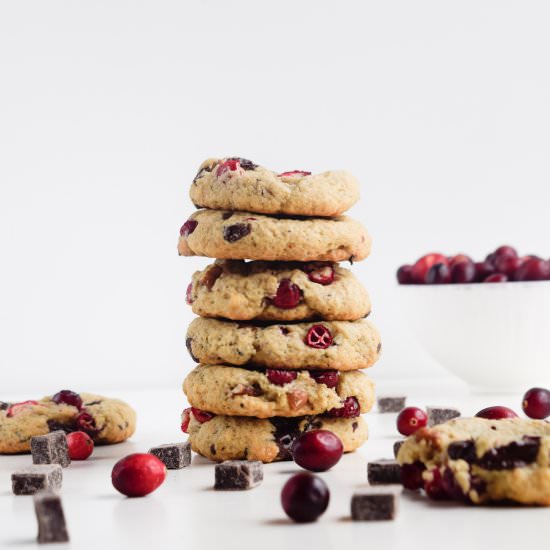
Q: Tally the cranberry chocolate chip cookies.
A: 8